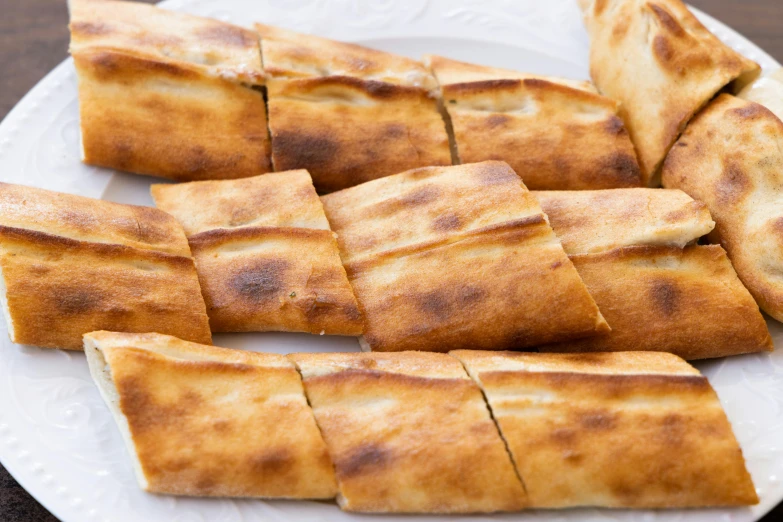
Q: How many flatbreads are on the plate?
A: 12